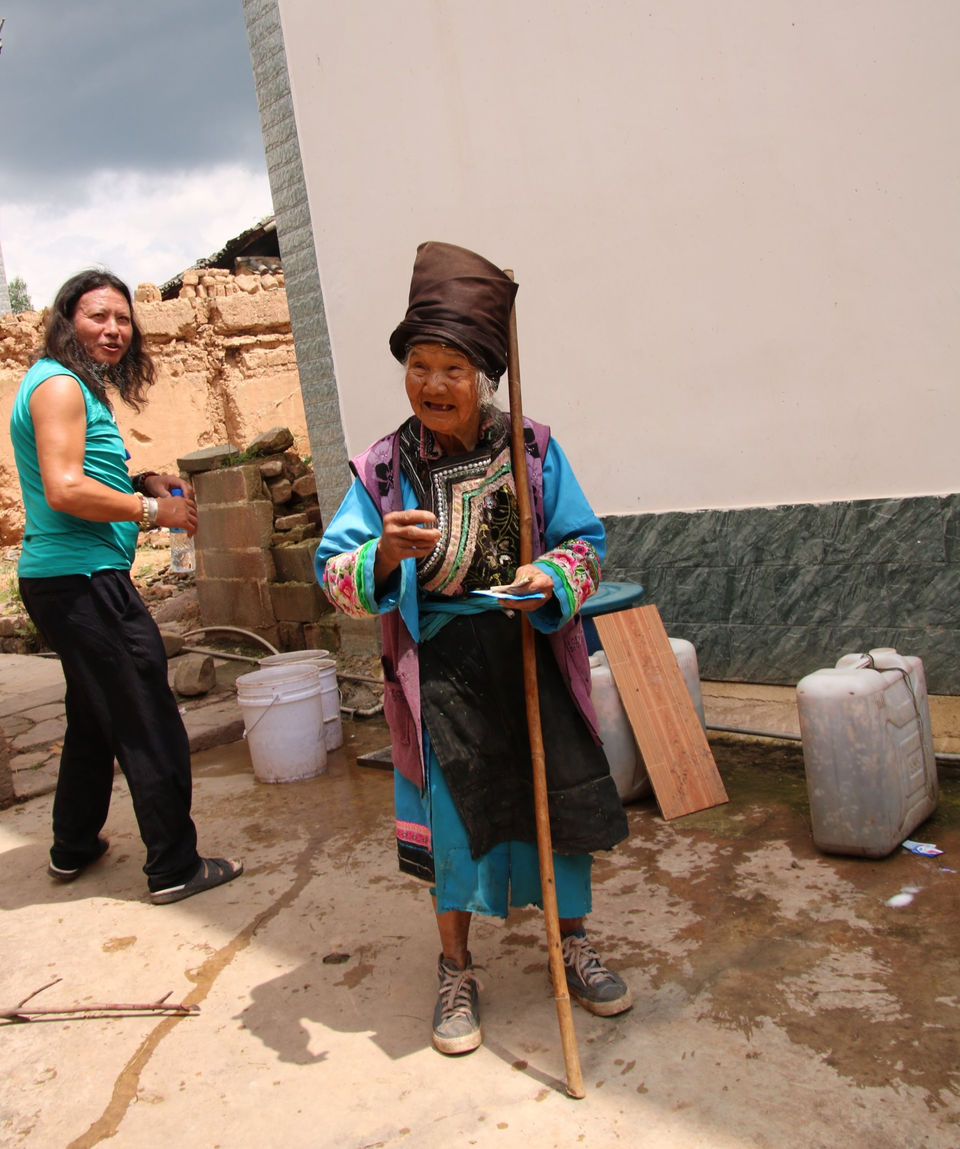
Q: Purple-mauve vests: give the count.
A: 1